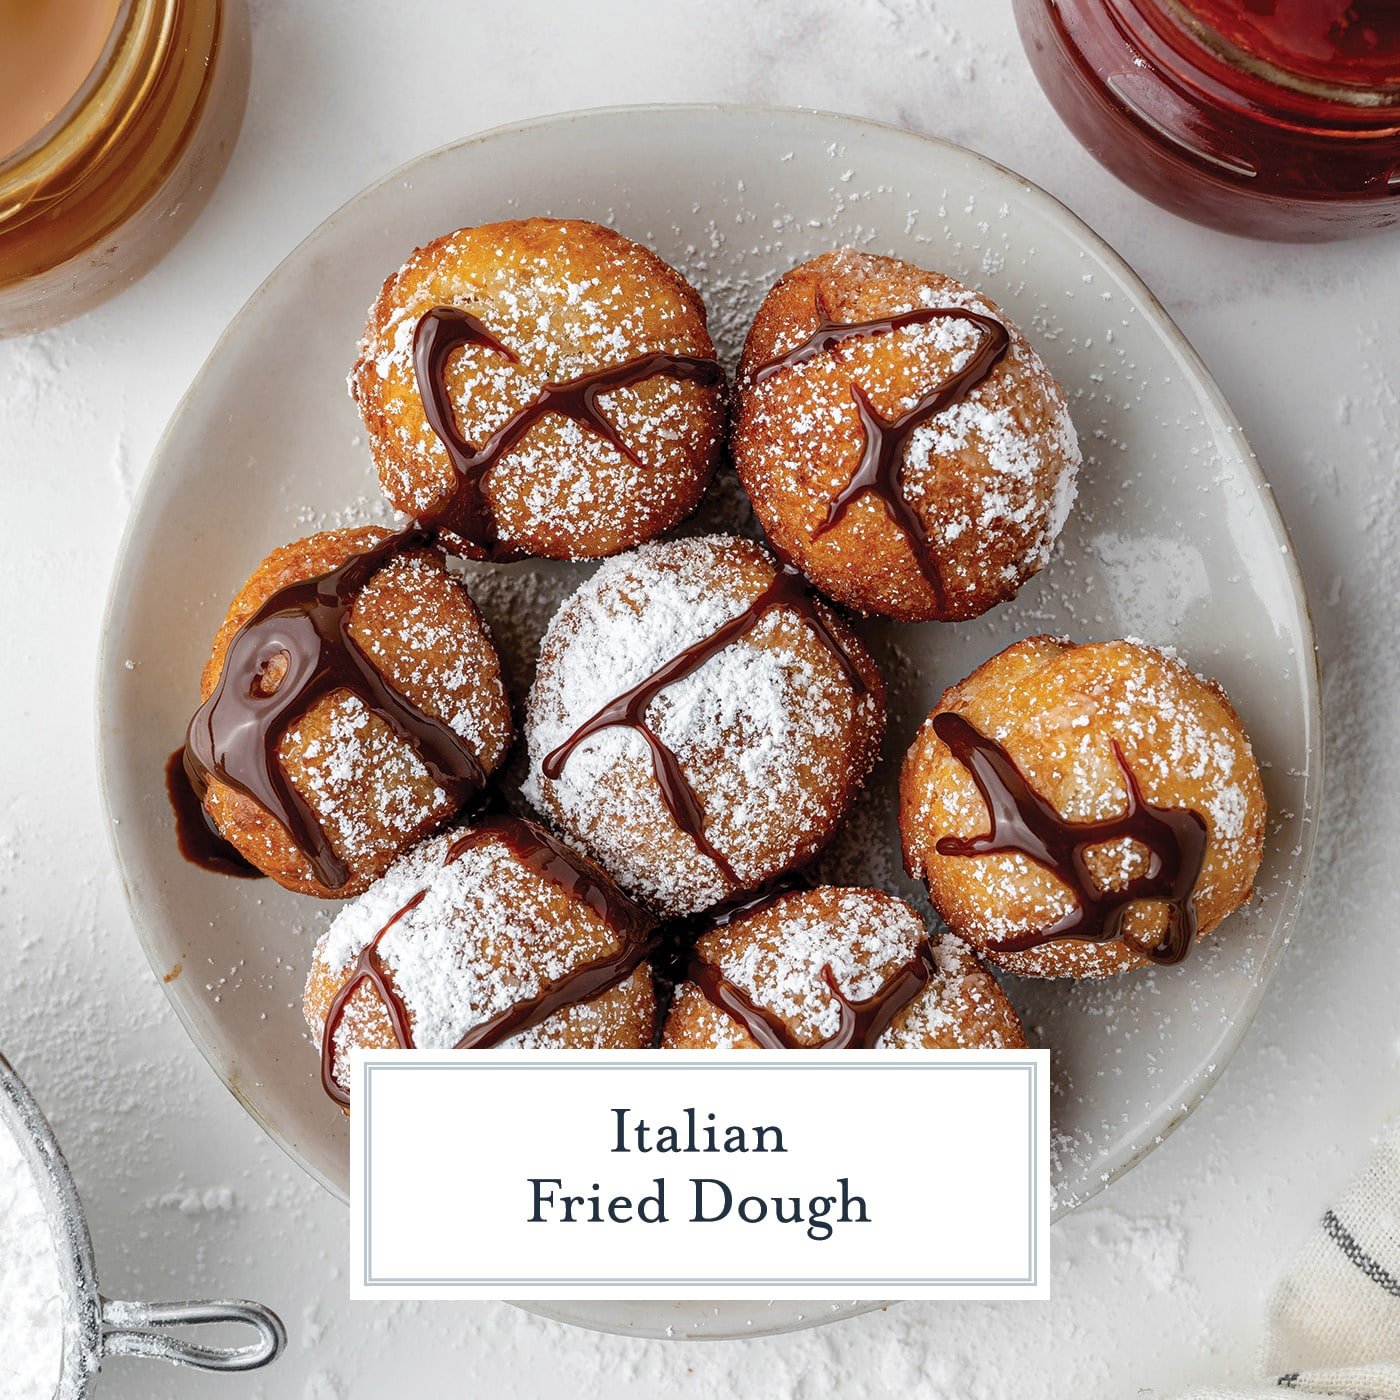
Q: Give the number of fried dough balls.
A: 7